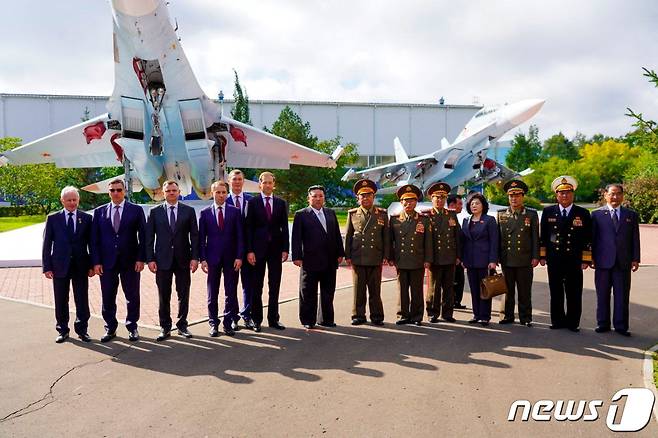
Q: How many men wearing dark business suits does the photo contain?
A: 8